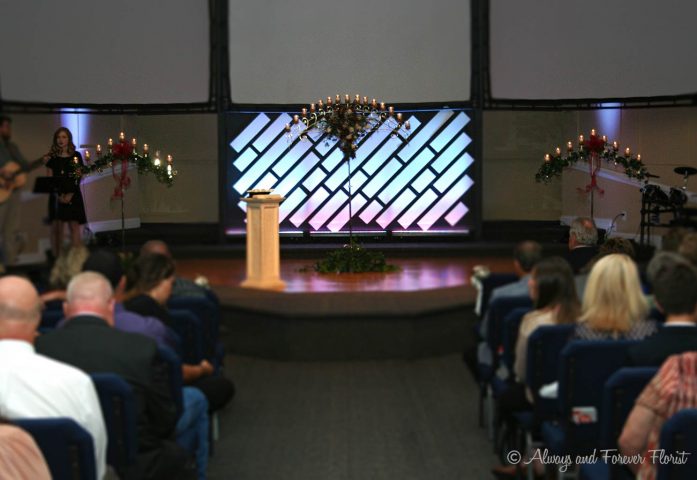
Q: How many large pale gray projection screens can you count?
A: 3